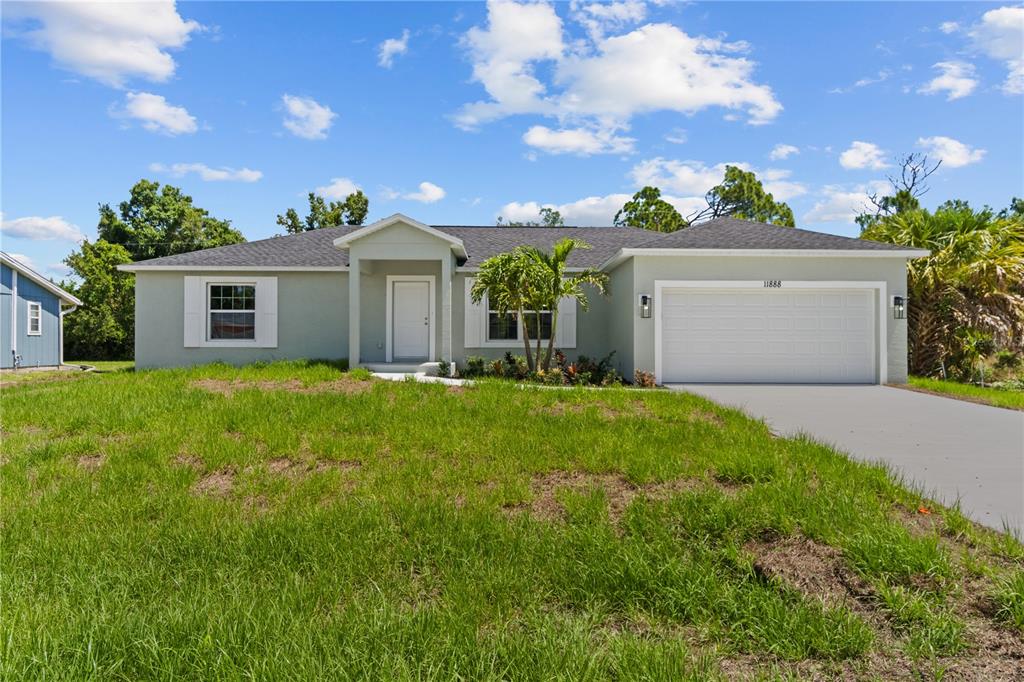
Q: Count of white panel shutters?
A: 4